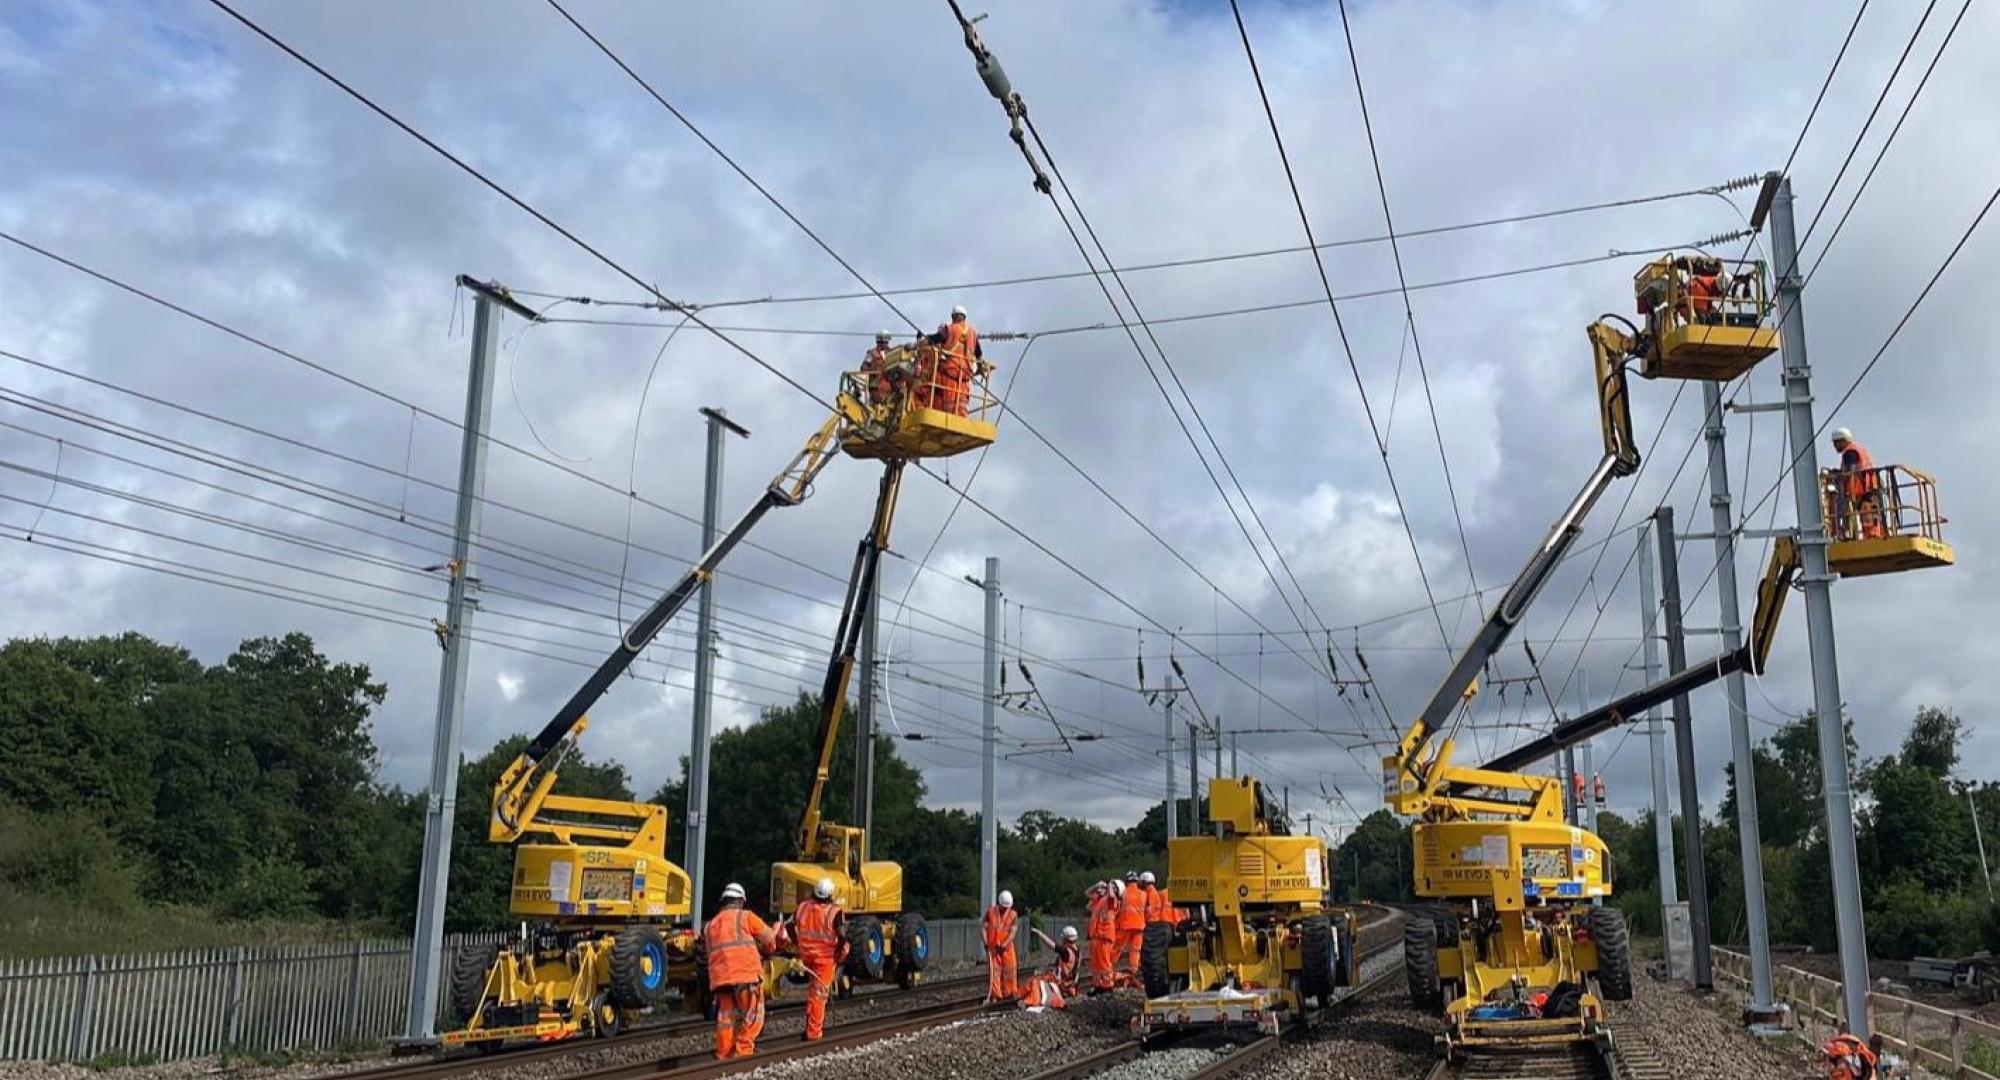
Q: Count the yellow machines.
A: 4